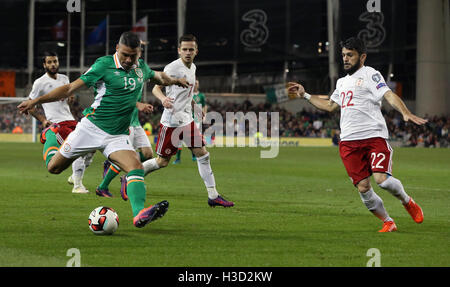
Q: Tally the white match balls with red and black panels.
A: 1